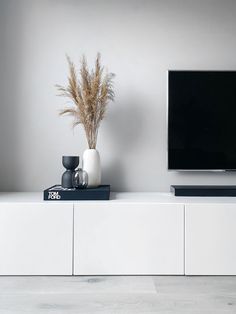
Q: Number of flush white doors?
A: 3